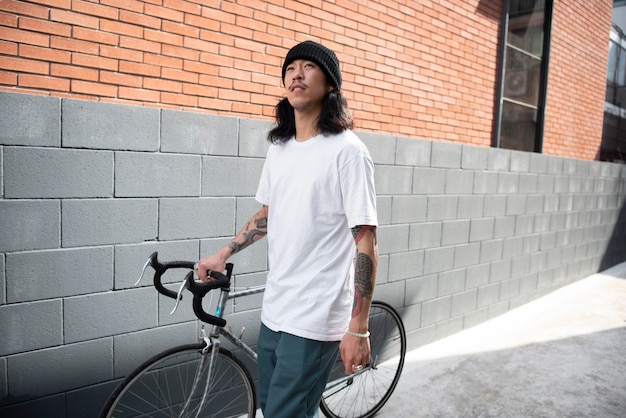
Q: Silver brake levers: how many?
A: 2